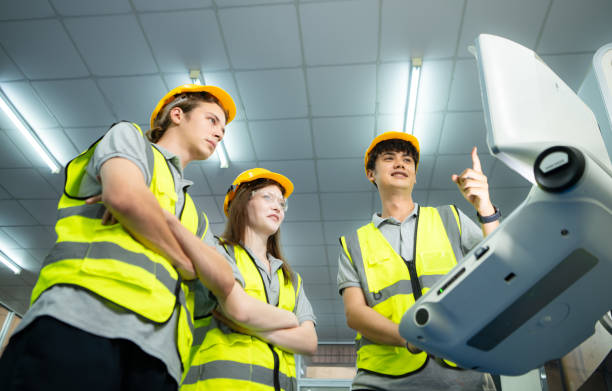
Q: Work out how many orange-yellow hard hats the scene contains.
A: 3